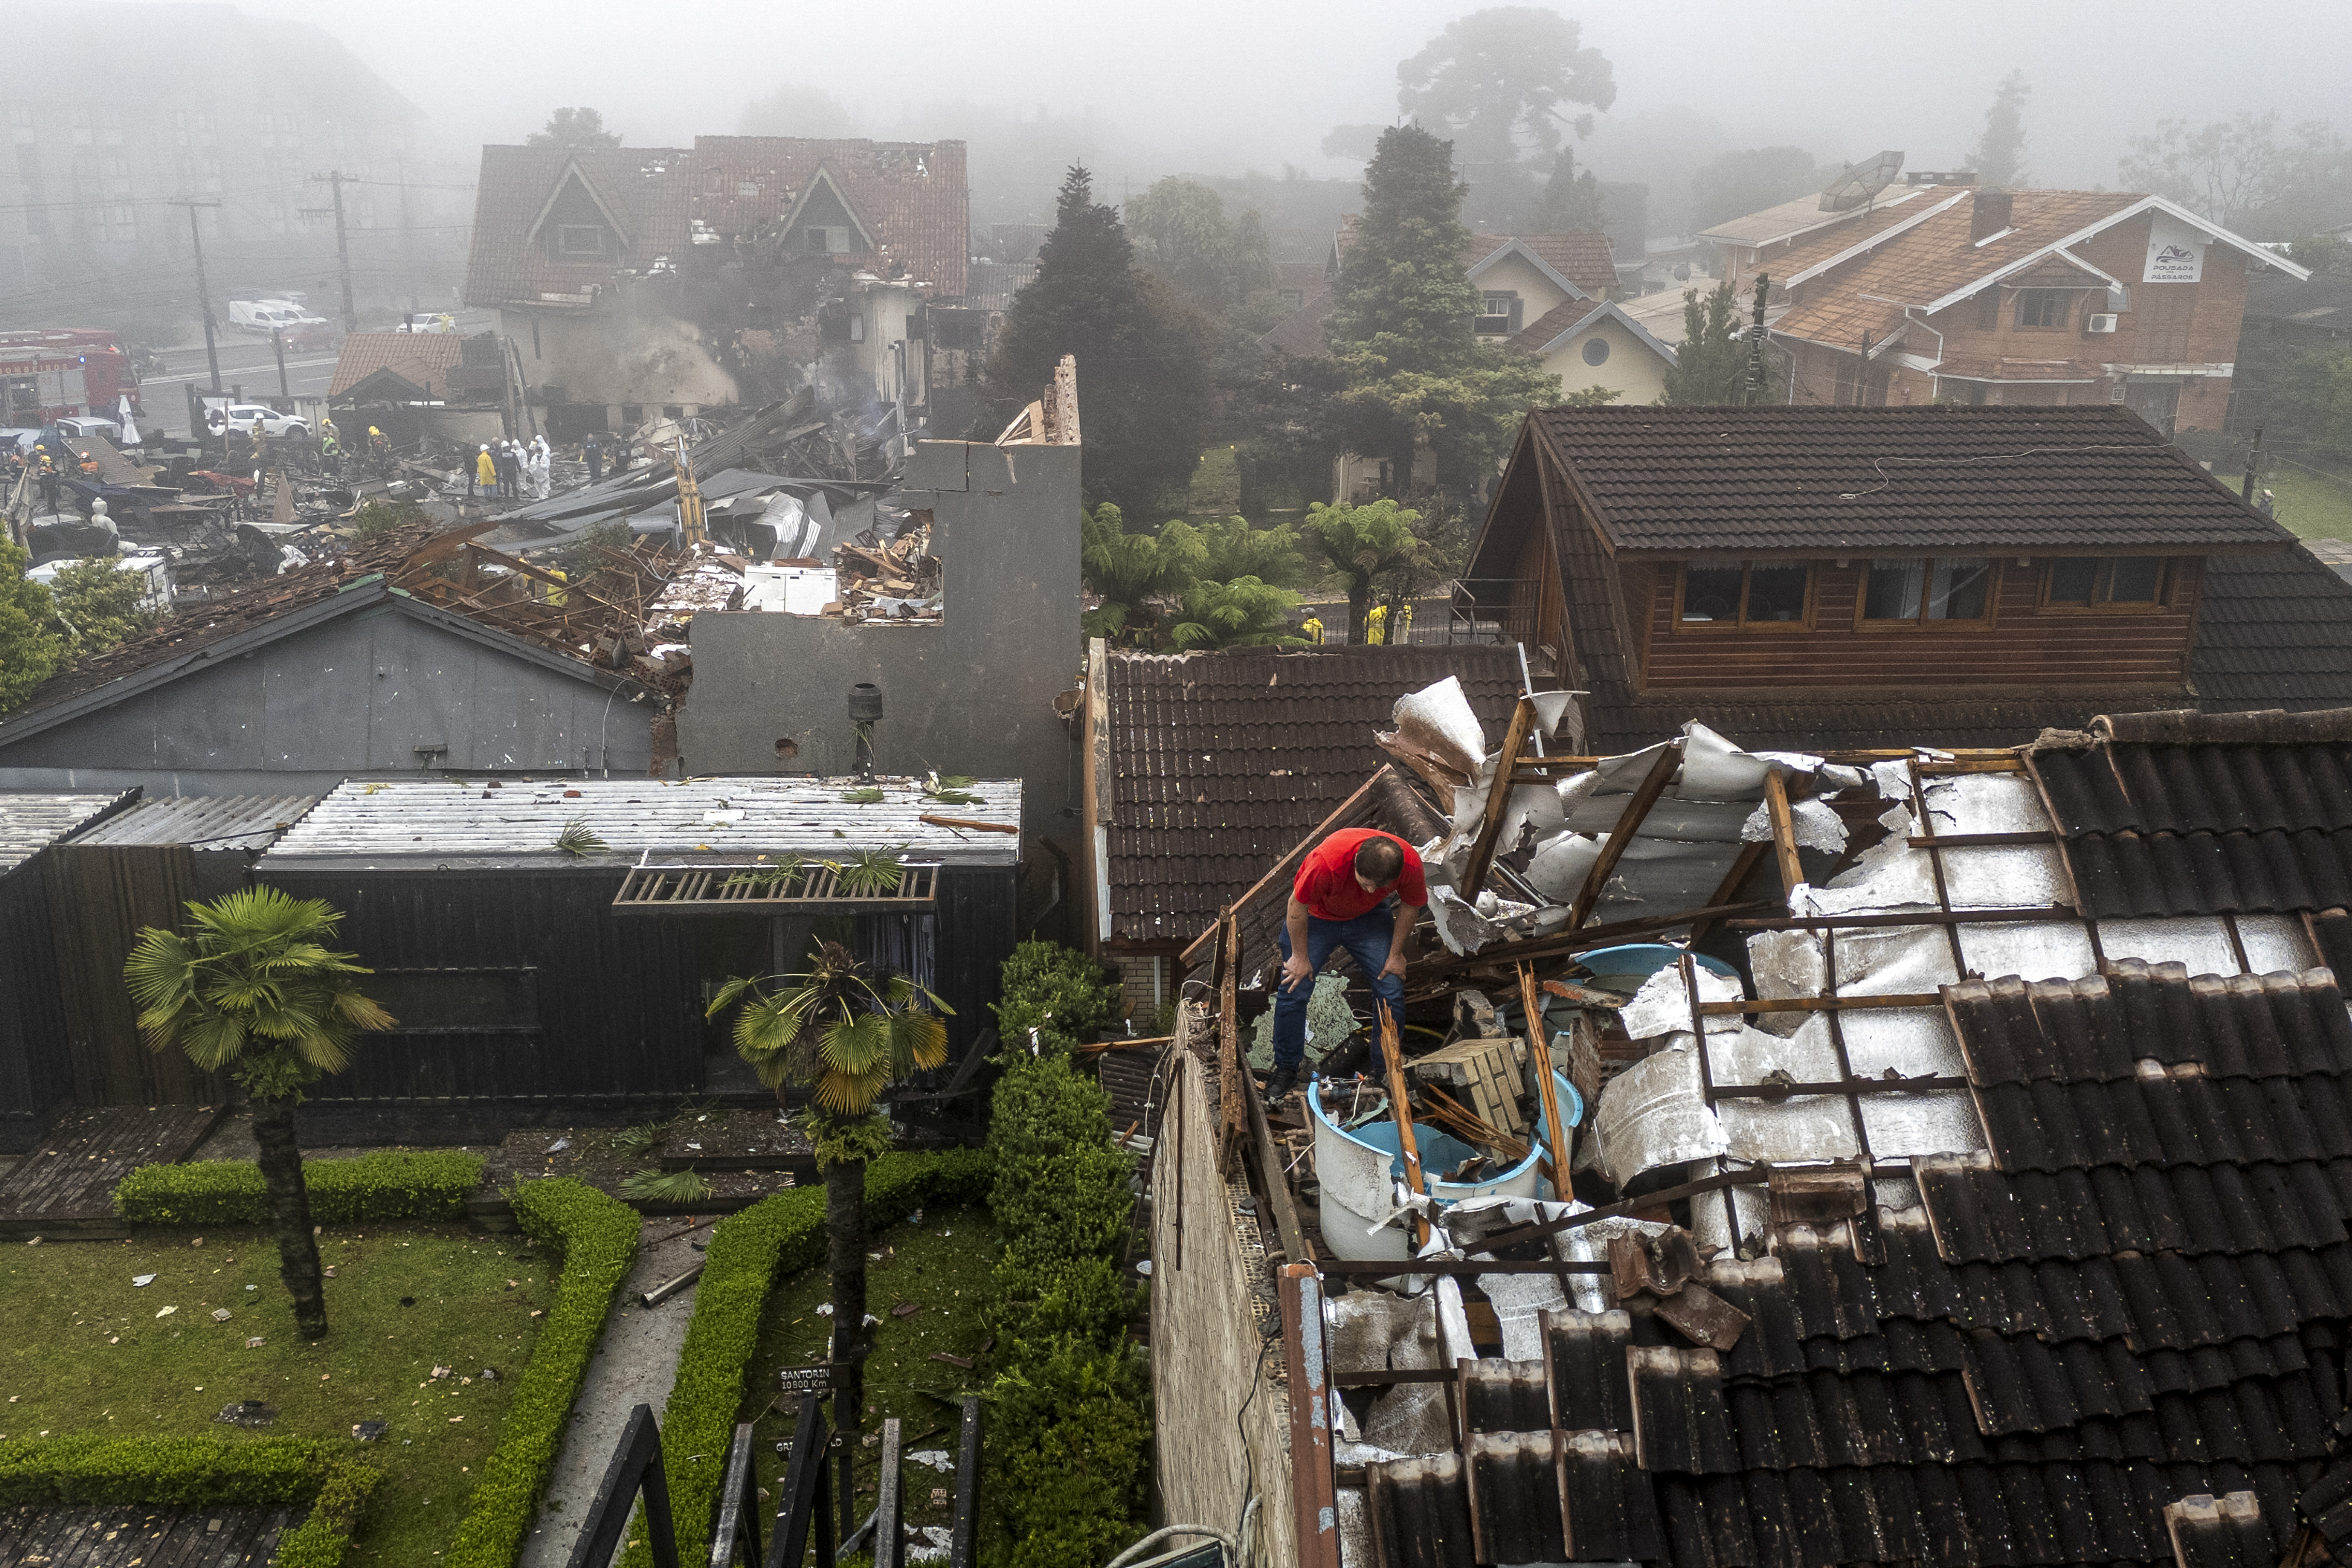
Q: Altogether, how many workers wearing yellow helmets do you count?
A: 5